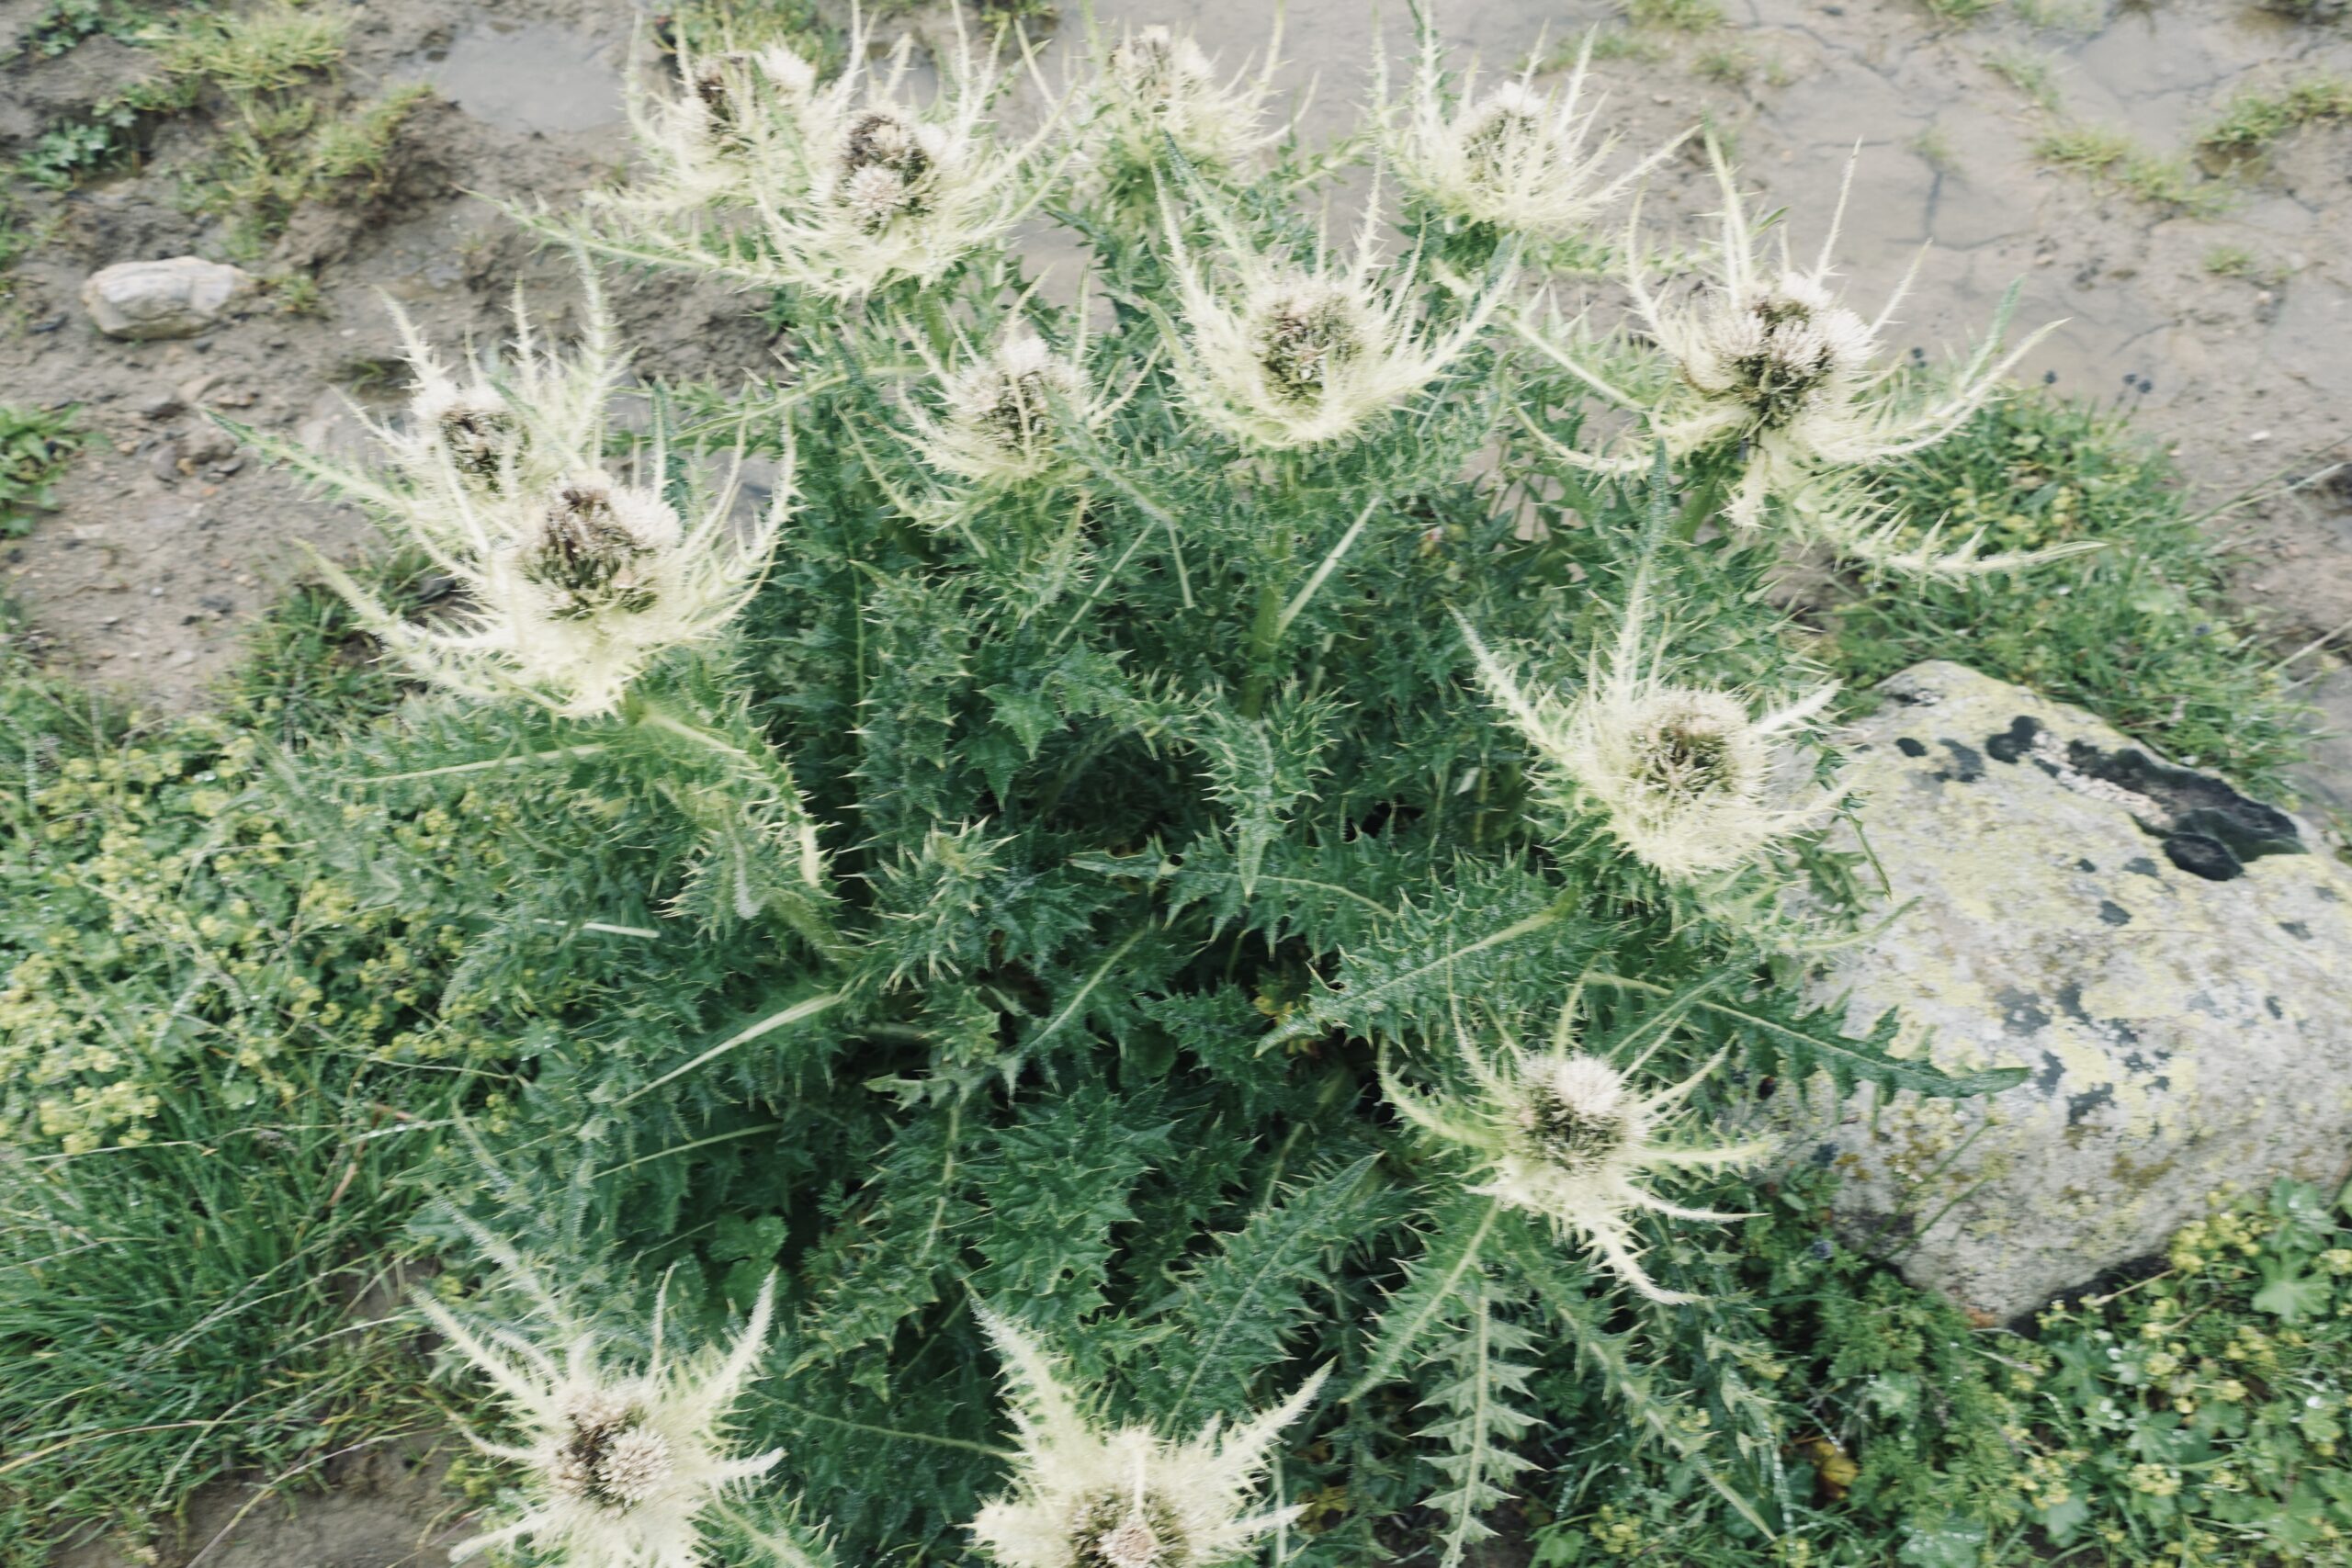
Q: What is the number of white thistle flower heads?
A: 13